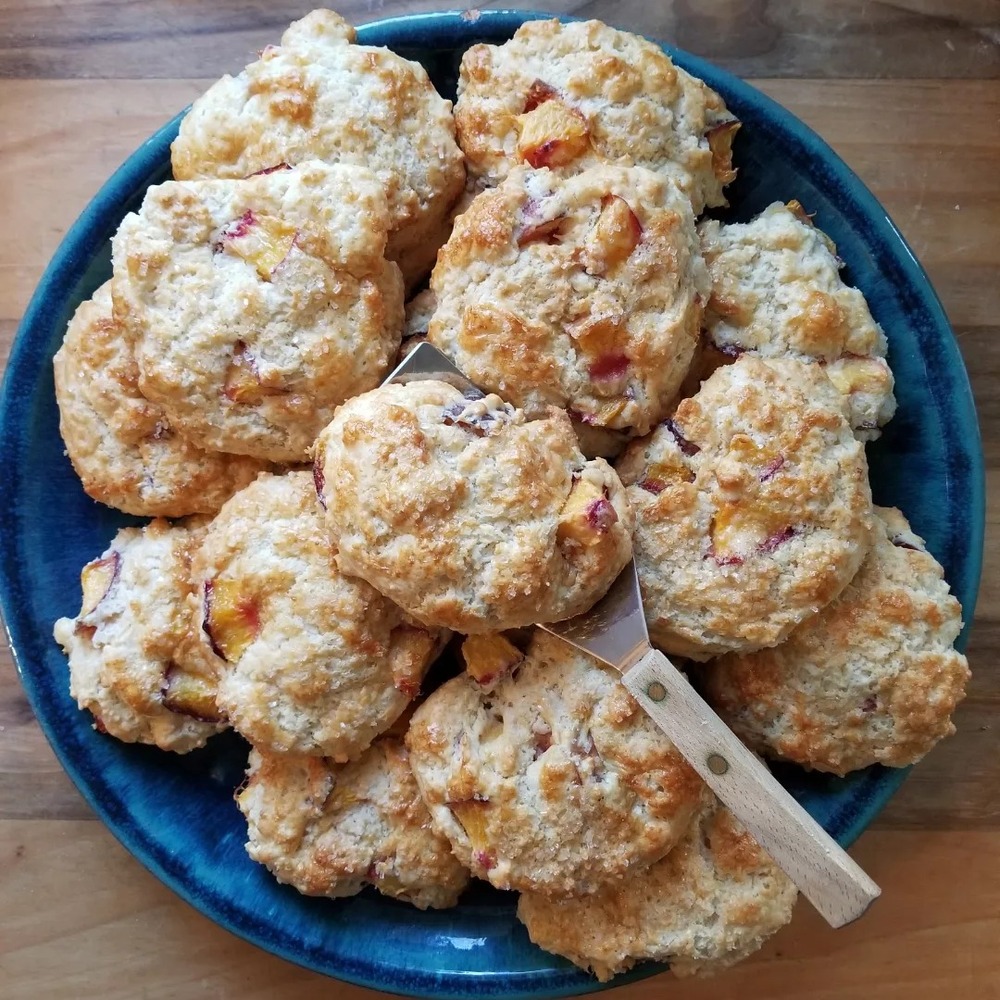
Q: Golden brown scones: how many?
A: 14